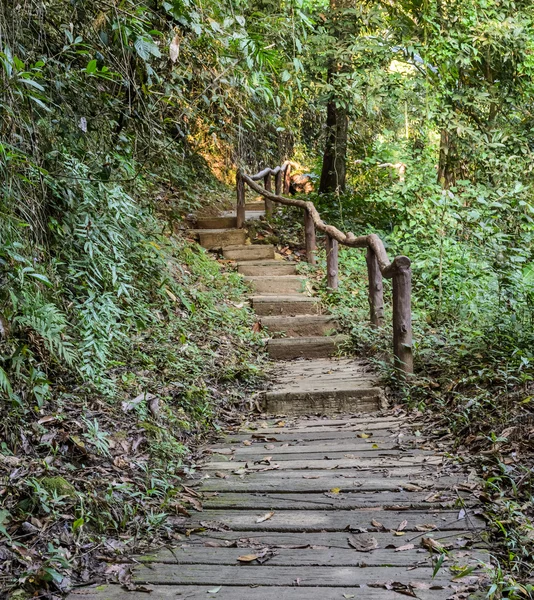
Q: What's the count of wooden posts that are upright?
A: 8